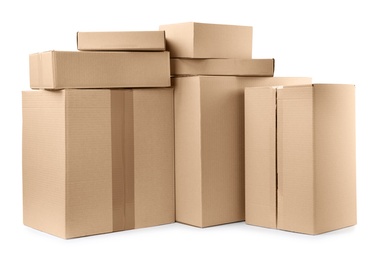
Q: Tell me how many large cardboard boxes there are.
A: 3